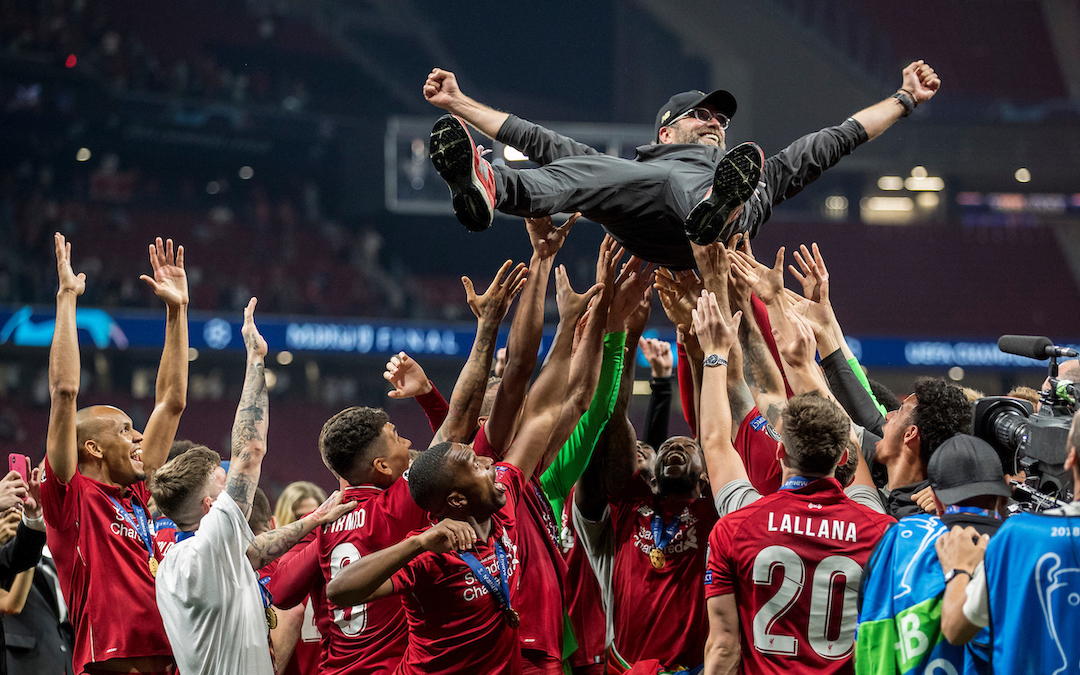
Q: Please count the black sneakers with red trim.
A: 2